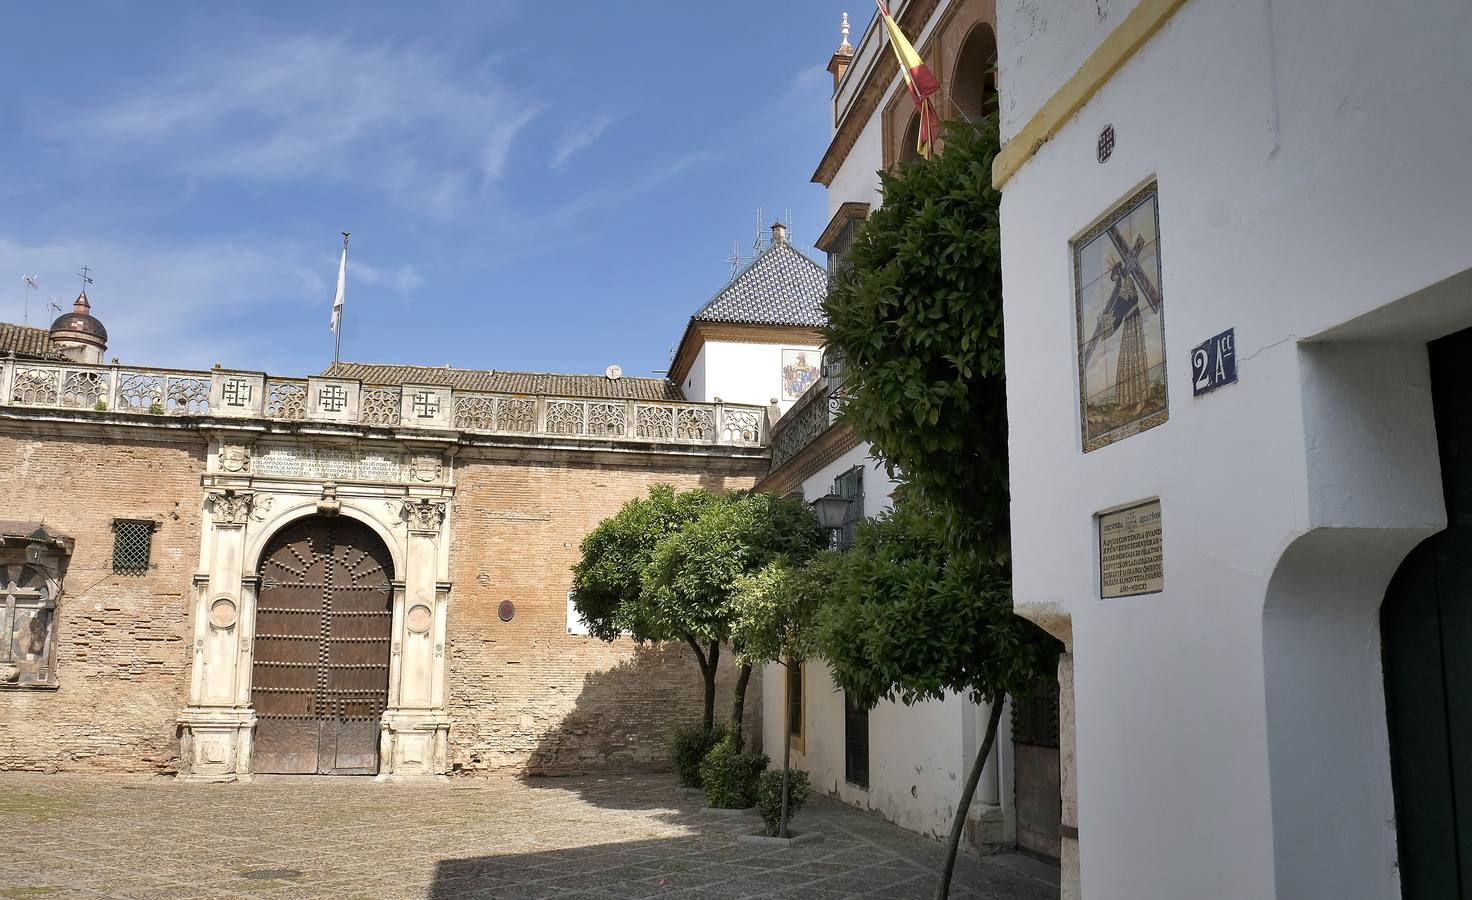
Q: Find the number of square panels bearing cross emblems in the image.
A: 3